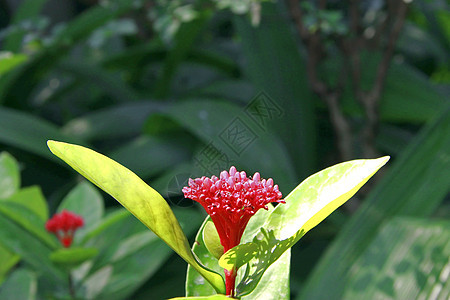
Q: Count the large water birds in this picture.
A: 0